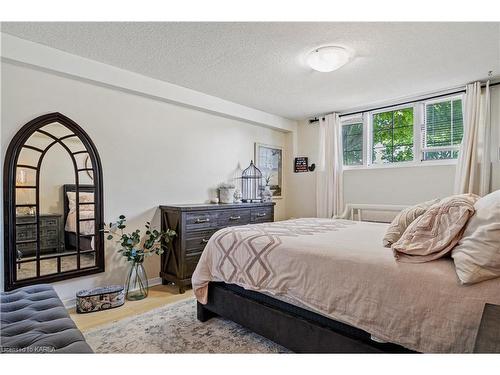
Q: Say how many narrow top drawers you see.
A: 3